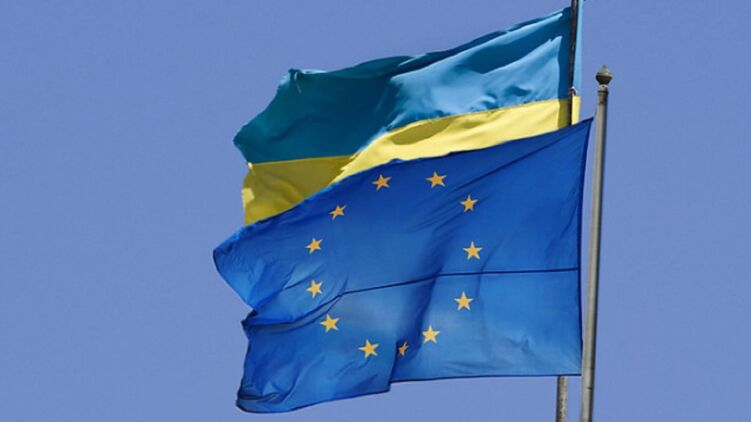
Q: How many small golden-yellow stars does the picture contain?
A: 12